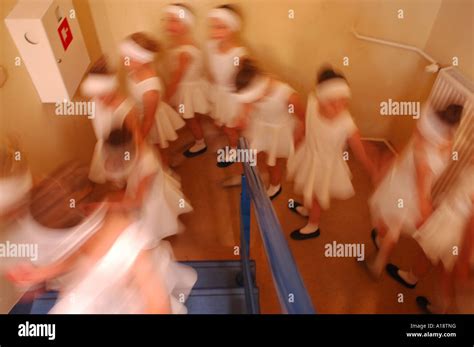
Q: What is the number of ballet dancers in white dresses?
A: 11